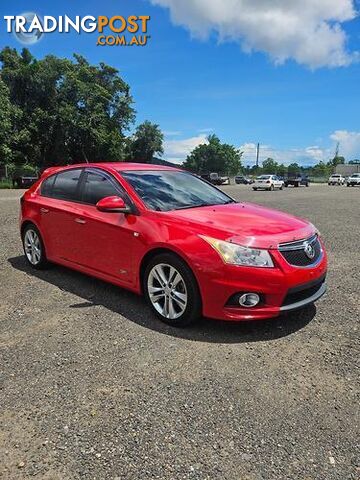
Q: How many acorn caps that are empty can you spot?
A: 0